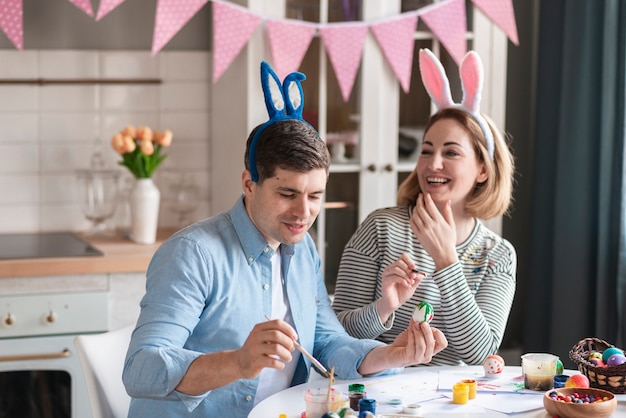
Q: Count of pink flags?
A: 10